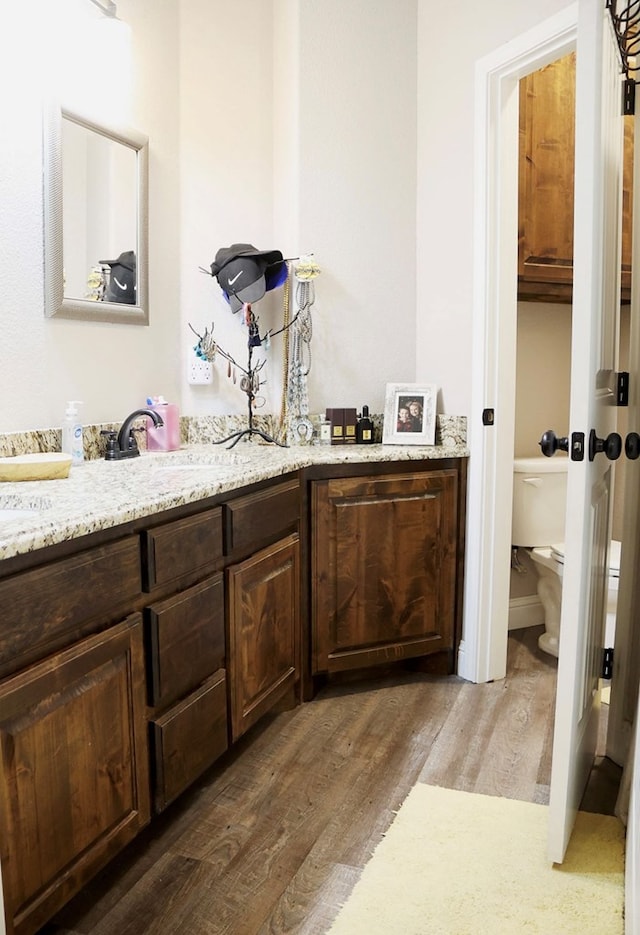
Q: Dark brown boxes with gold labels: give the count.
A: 2